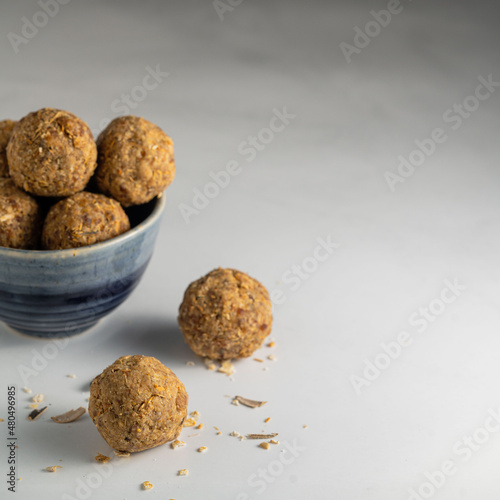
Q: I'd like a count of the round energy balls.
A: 7